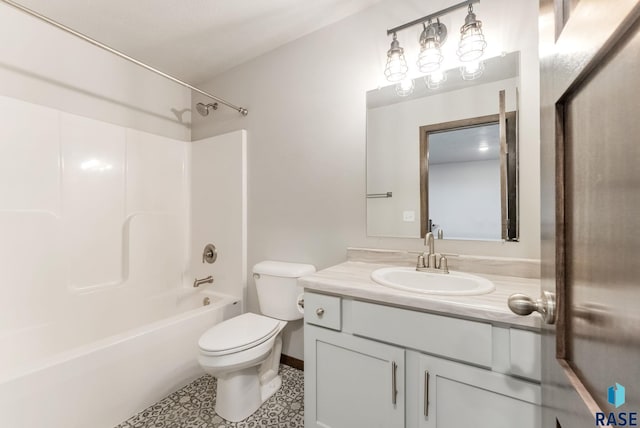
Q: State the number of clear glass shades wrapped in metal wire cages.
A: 3